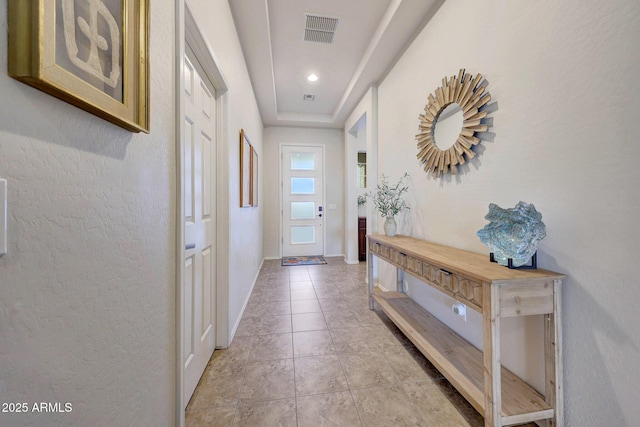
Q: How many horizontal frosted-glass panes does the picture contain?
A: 4